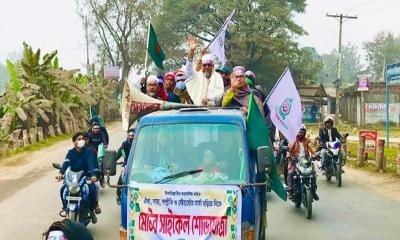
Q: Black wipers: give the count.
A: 1